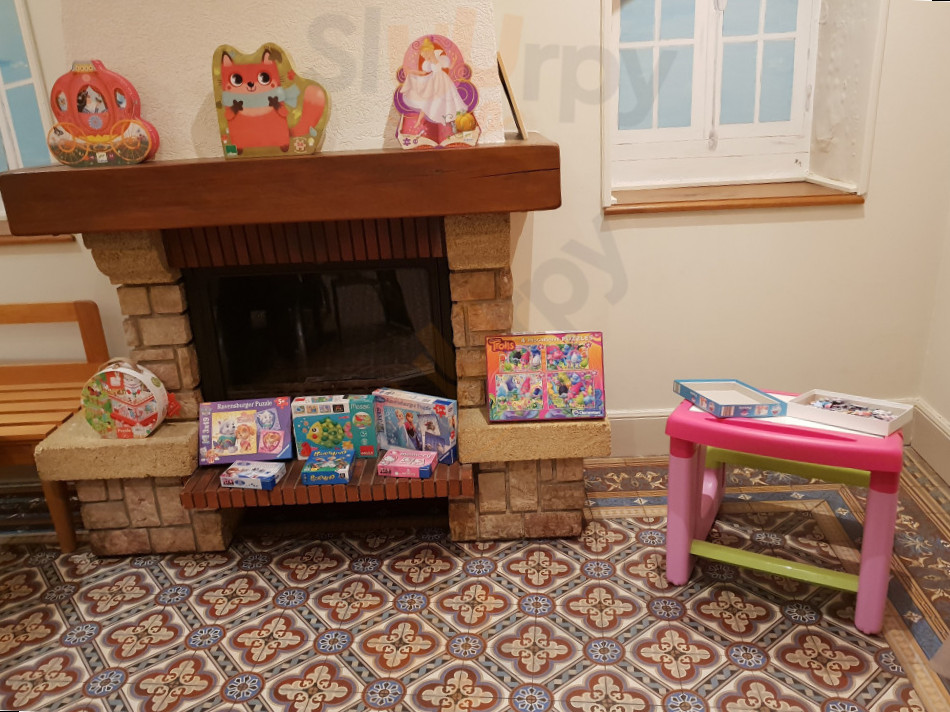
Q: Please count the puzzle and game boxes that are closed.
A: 11